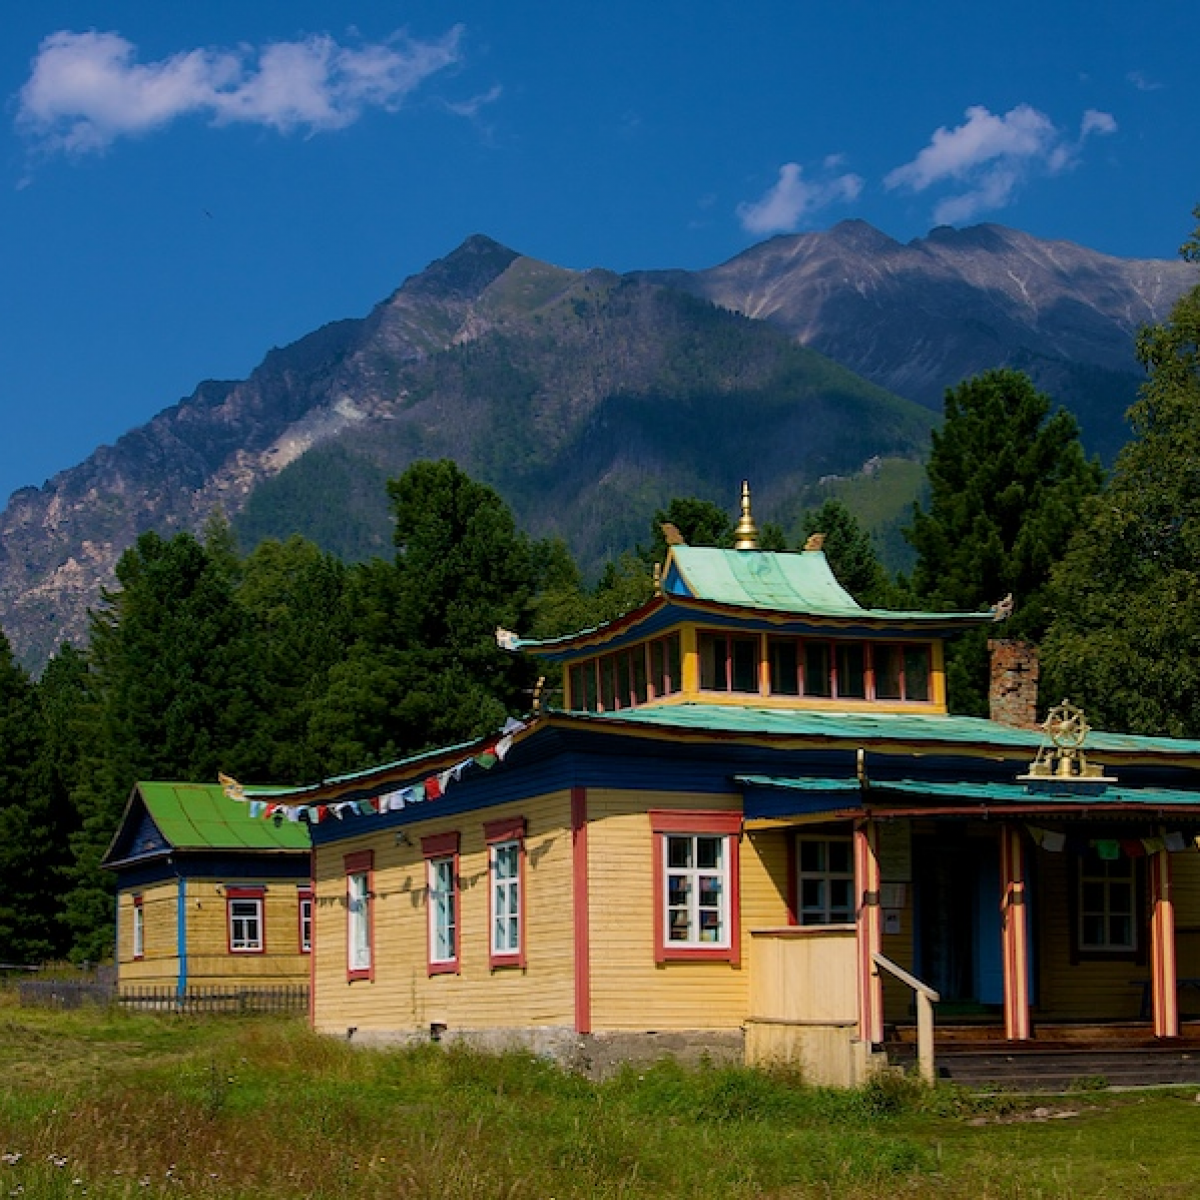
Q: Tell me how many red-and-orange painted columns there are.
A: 3